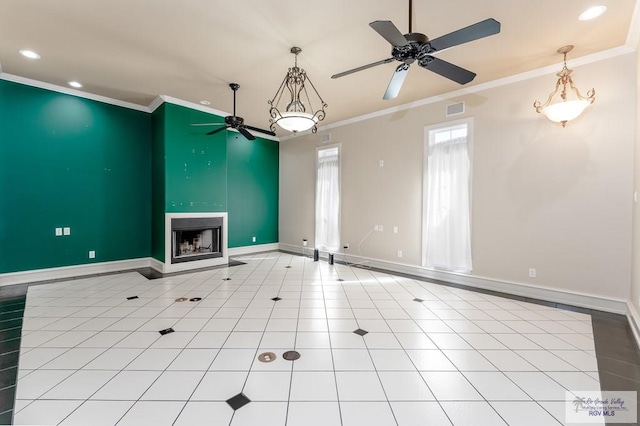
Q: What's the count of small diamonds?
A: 9